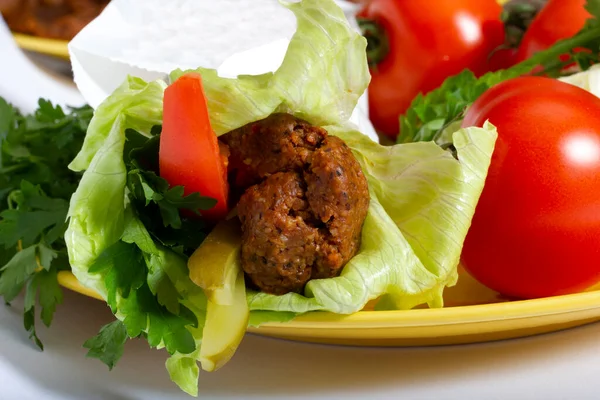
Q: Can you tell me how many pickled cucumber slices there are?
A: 2